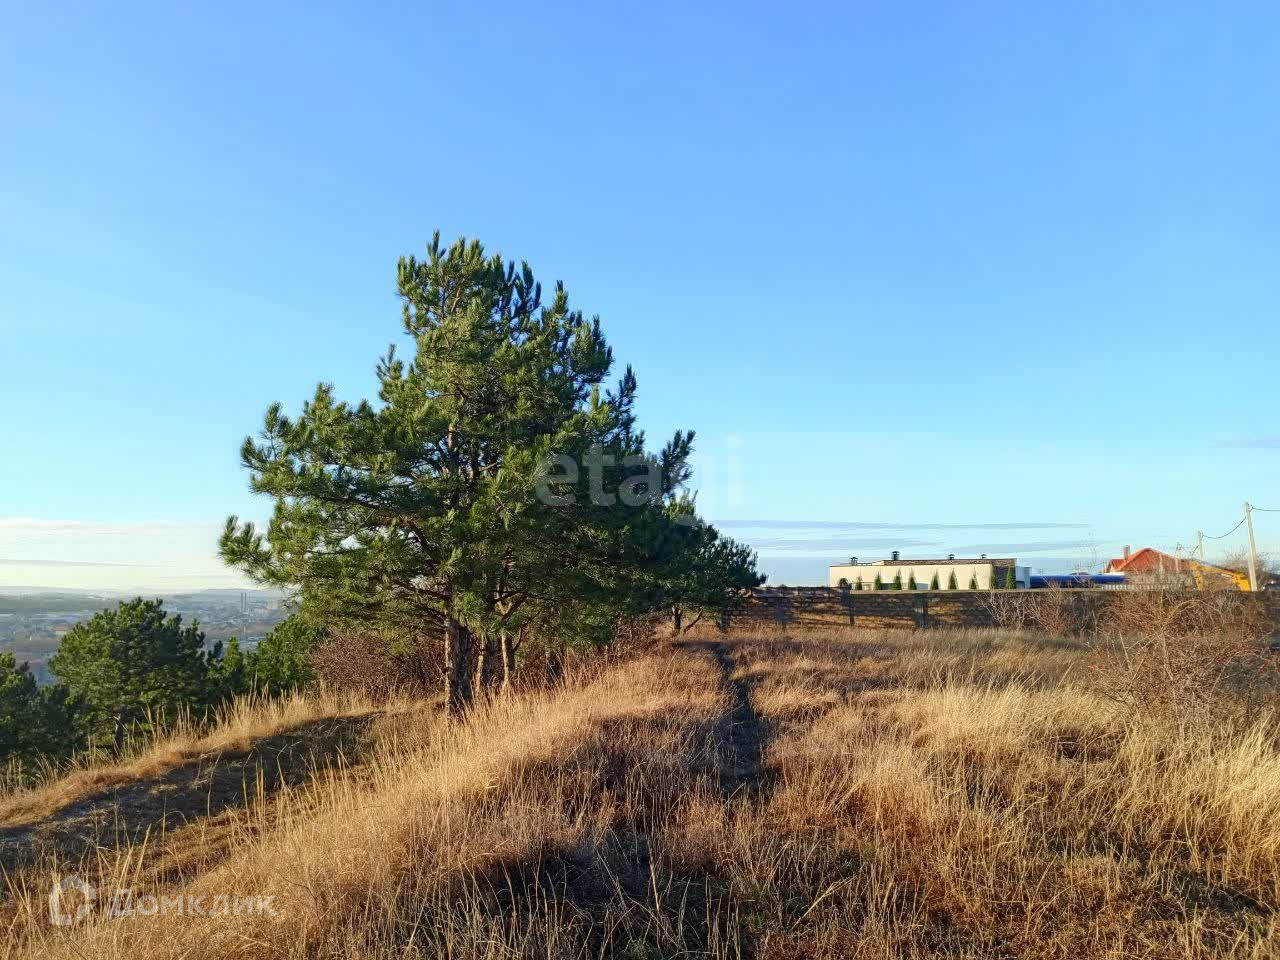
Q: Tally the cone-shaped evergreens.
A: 9